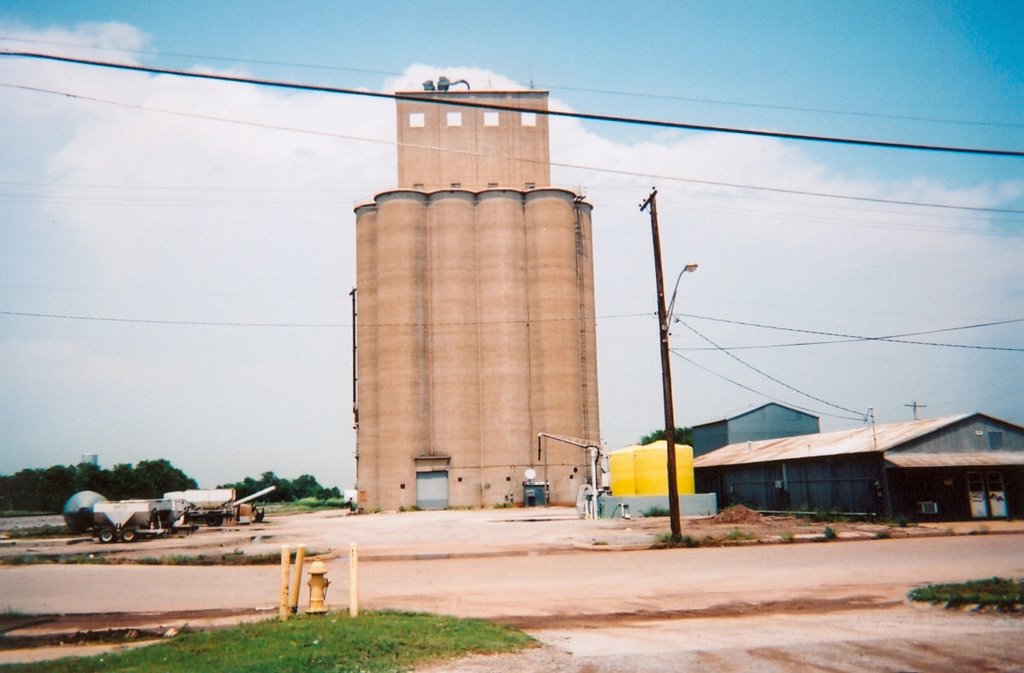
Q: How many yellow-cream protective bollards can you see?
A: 3